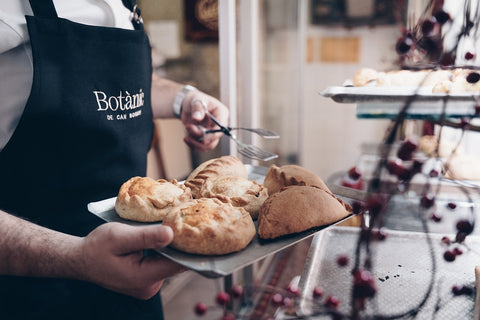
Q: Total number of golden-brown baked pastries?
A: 6